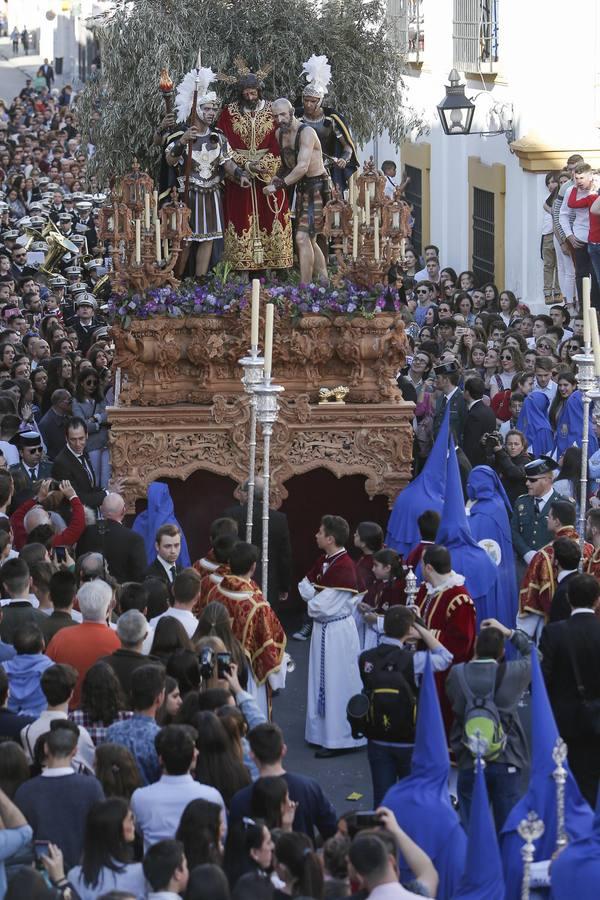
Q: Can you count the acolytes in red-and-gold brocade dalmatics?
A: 5